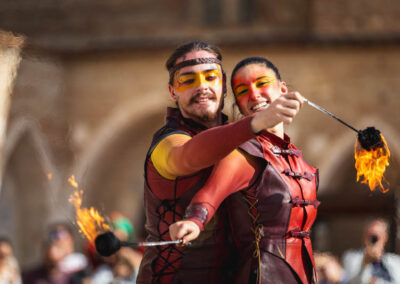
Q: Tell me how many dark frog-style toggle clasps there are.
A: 4